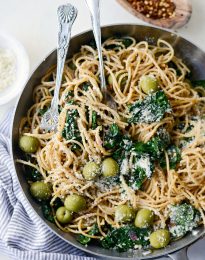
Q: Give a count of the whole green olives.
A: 10